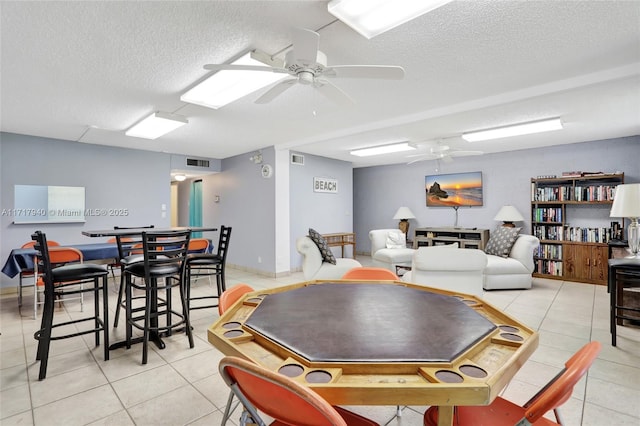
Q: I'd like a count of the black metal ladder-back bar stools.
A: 4